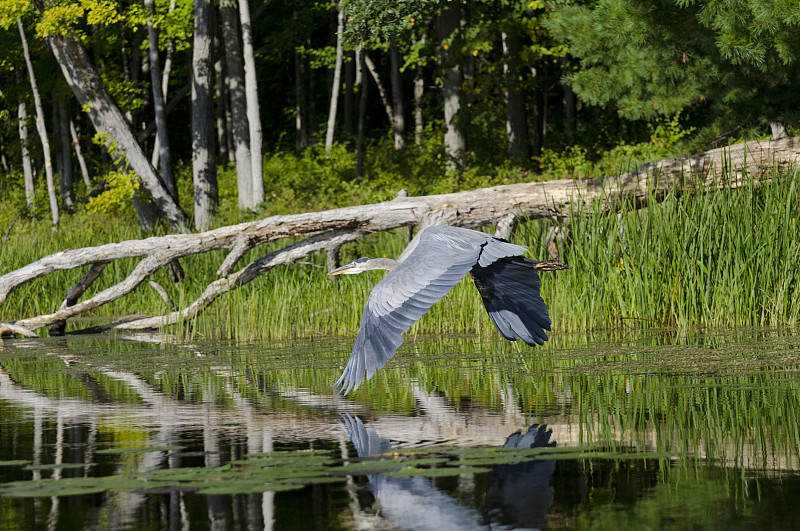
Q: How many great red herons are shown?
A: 0